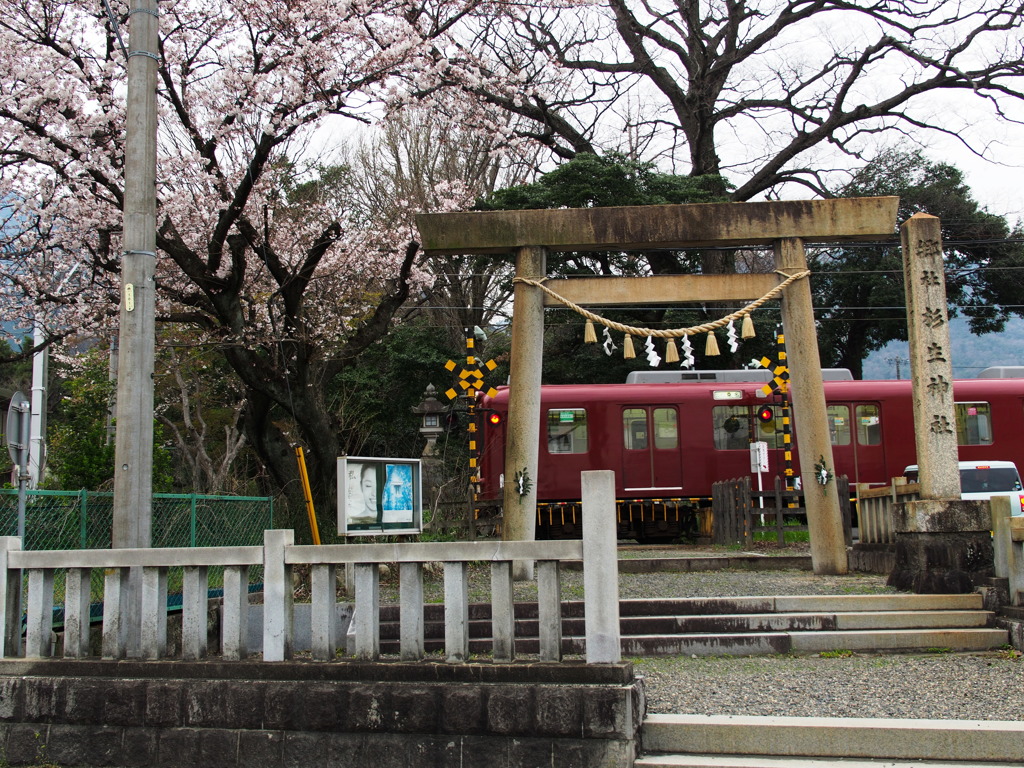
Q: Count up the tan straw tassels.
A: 5